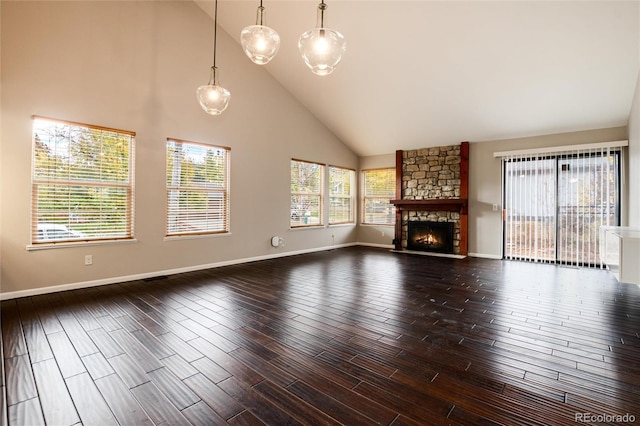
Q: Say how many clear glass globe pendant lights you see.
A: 3